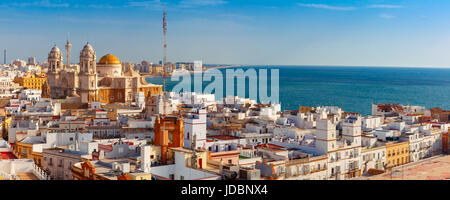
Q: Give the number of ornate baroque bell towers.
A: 2